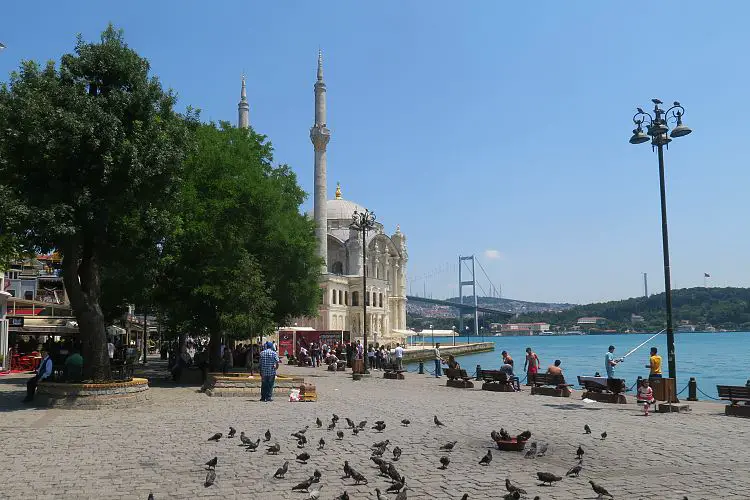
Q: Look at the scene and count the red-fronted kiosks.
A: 1